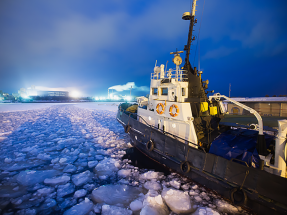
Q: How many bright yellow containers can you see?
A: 2